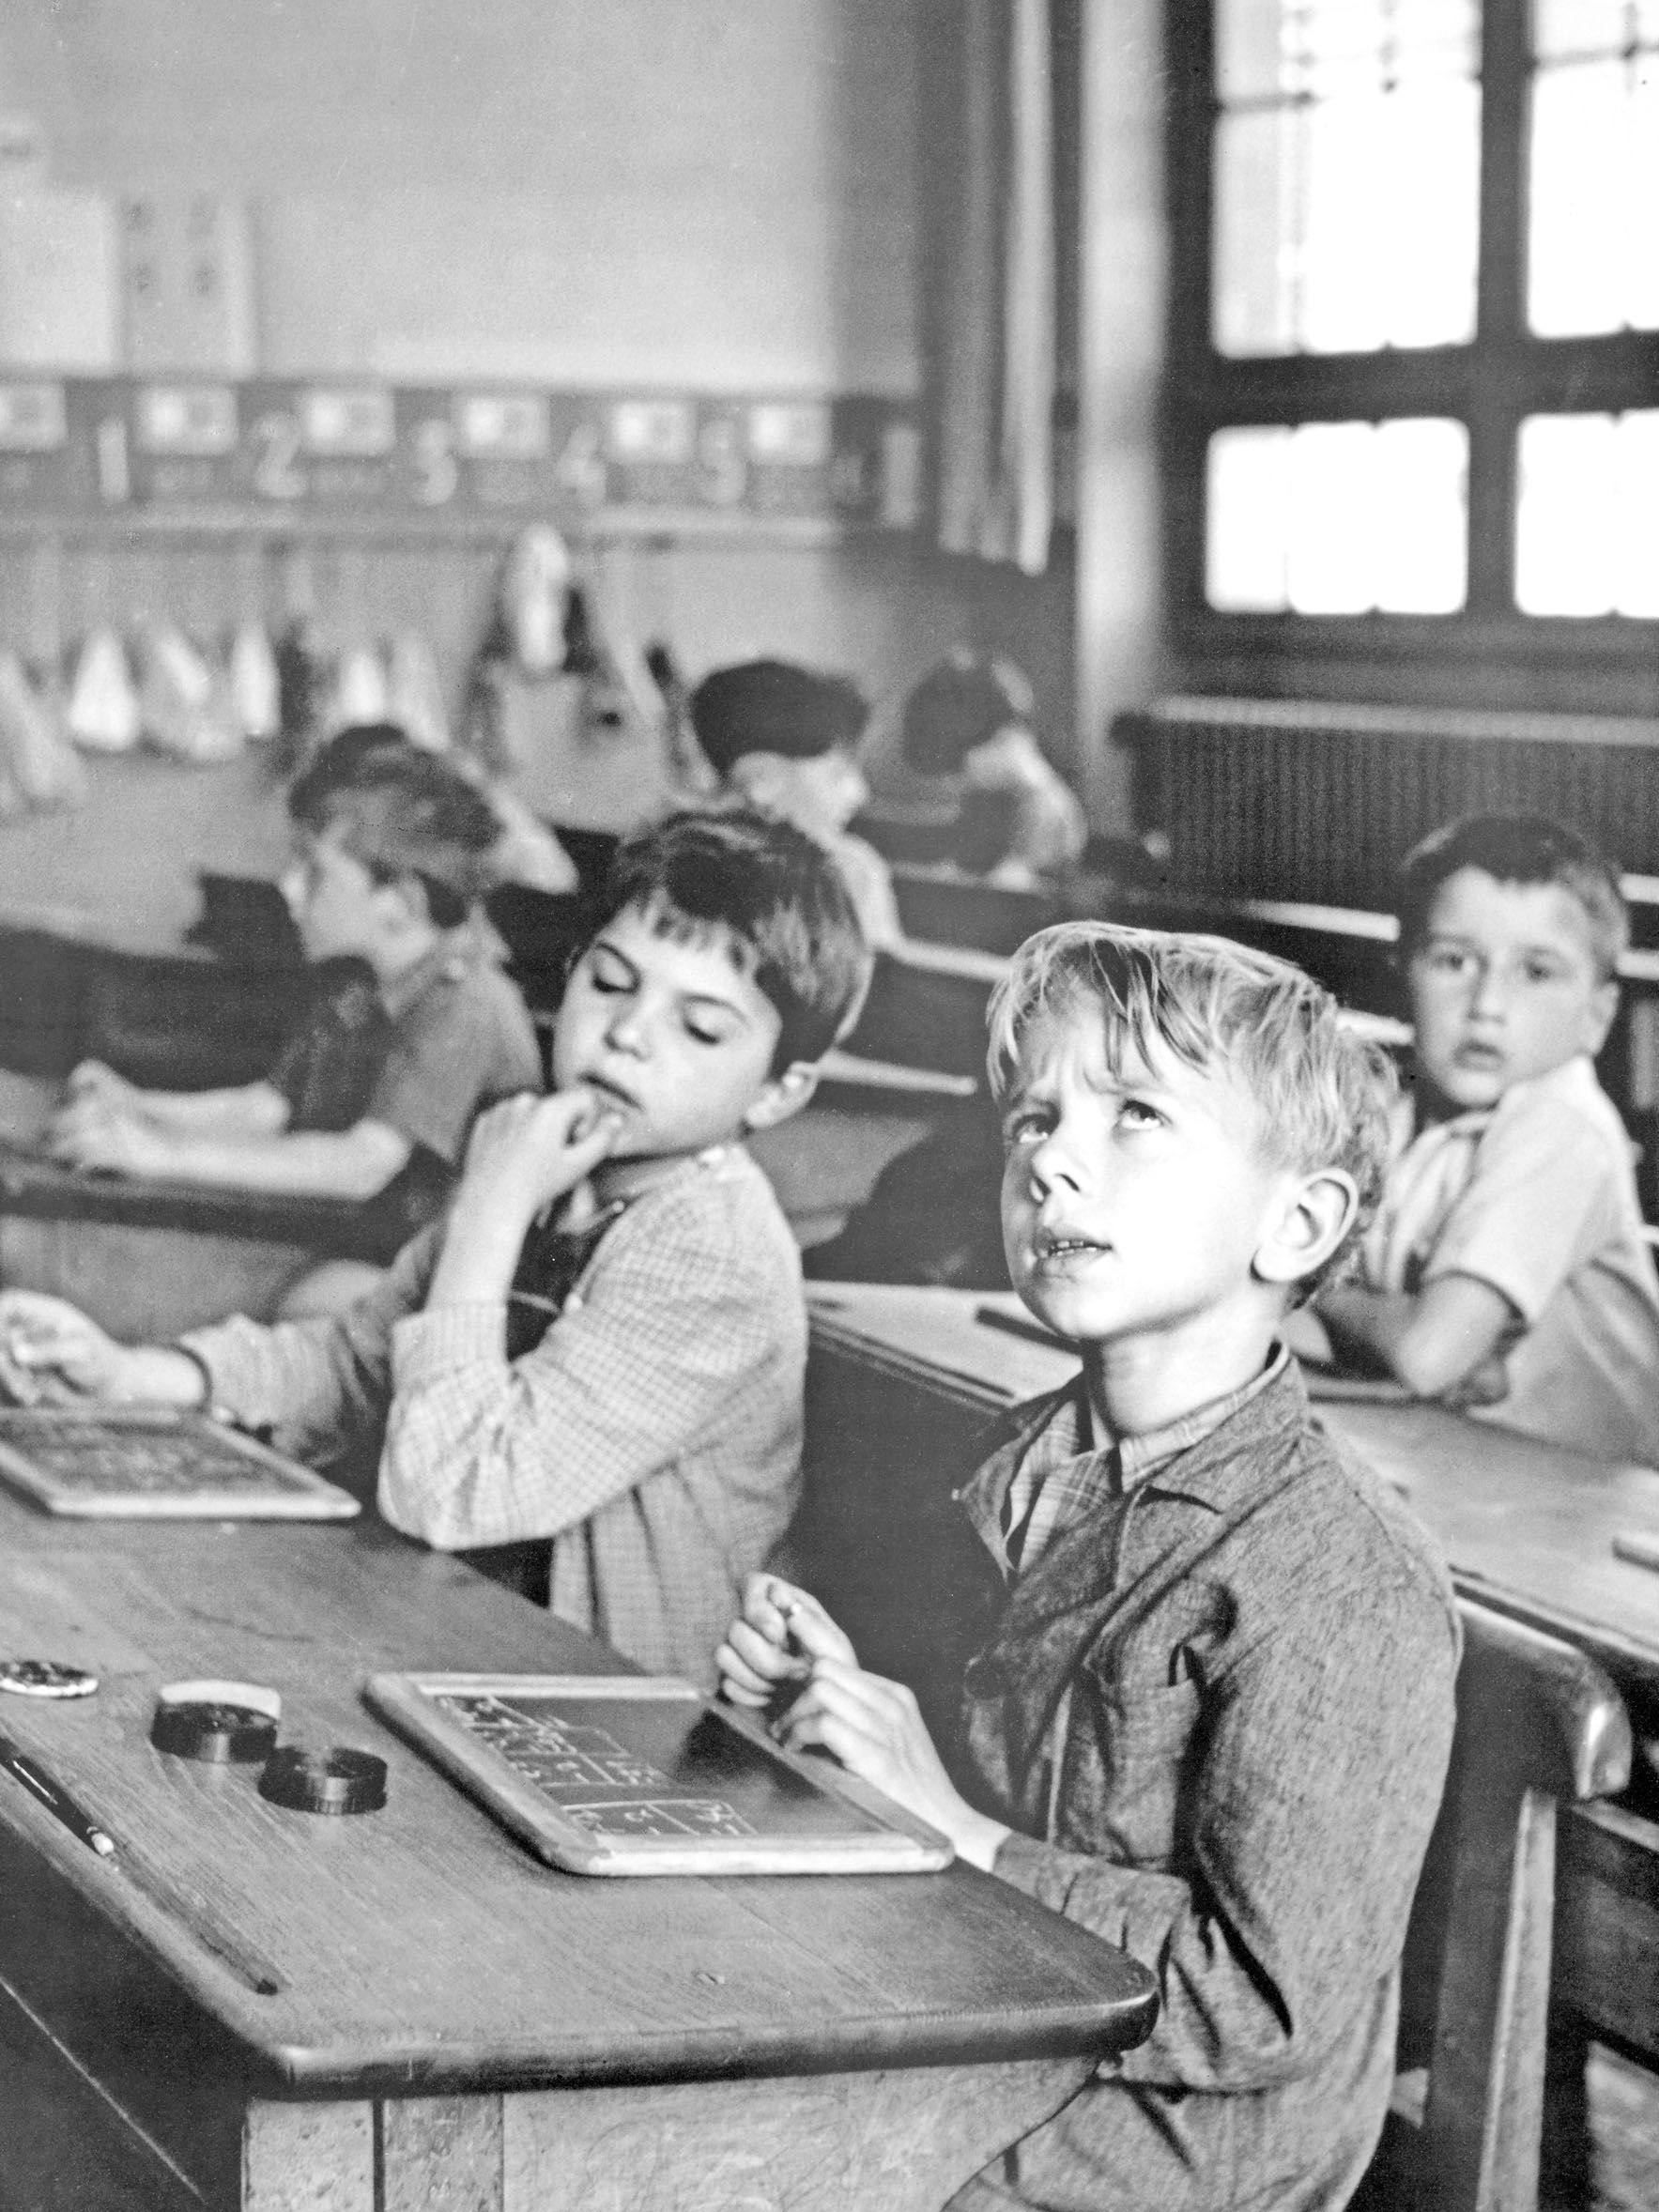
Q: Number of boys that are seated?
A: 6